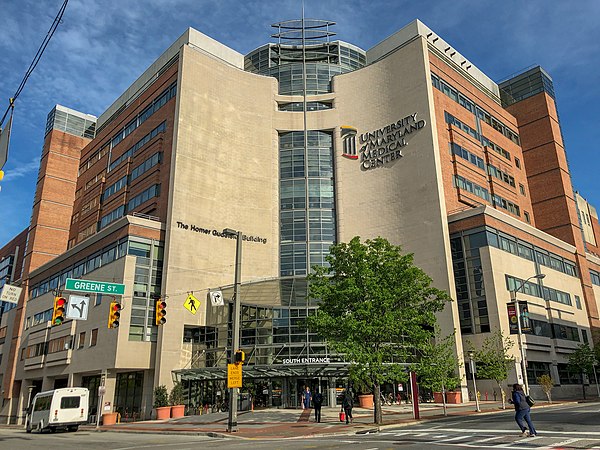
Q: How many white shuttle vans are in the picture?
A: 1